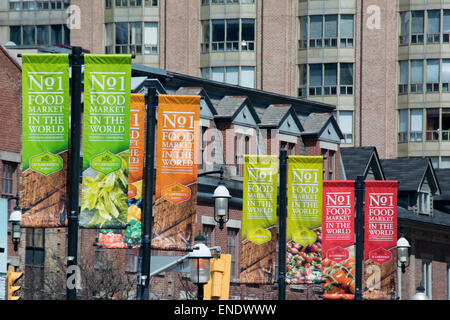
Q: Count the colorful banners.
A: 8